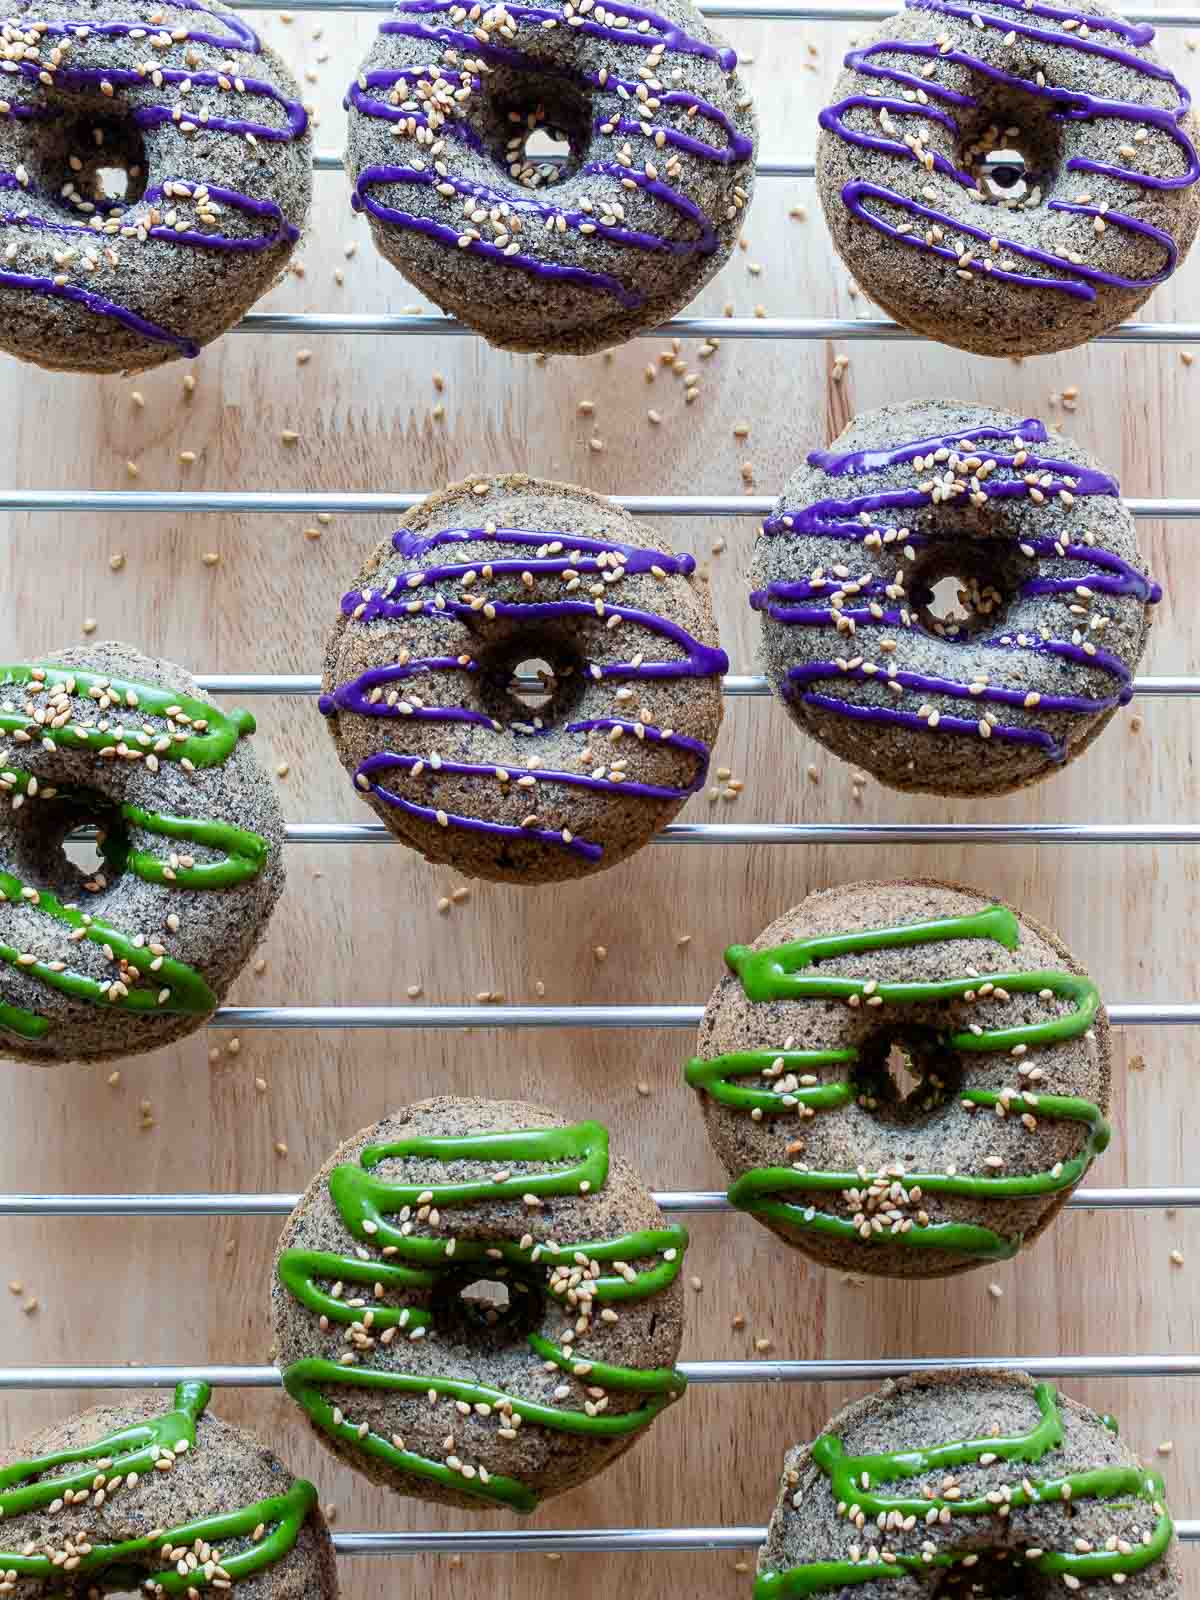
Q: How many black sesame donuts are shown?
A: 10